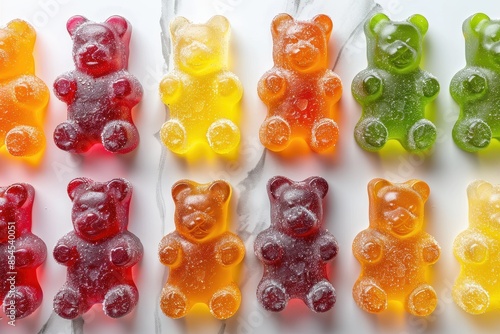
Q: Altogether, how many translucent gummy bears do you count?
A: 12